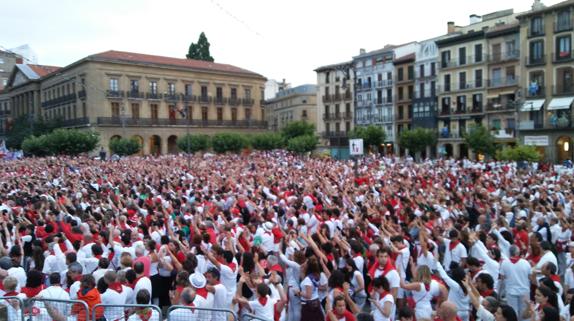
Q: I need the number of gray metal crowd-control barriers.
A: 5